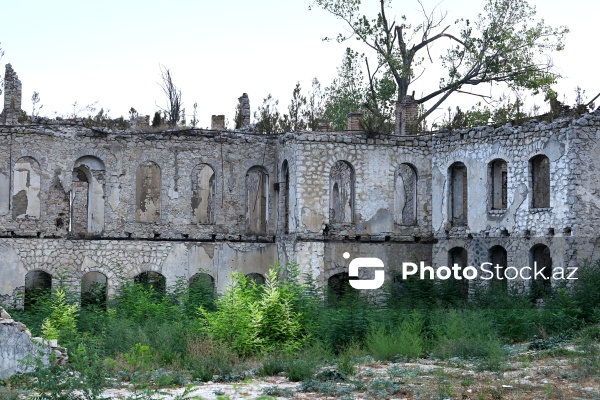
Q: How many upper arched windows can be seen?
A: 11